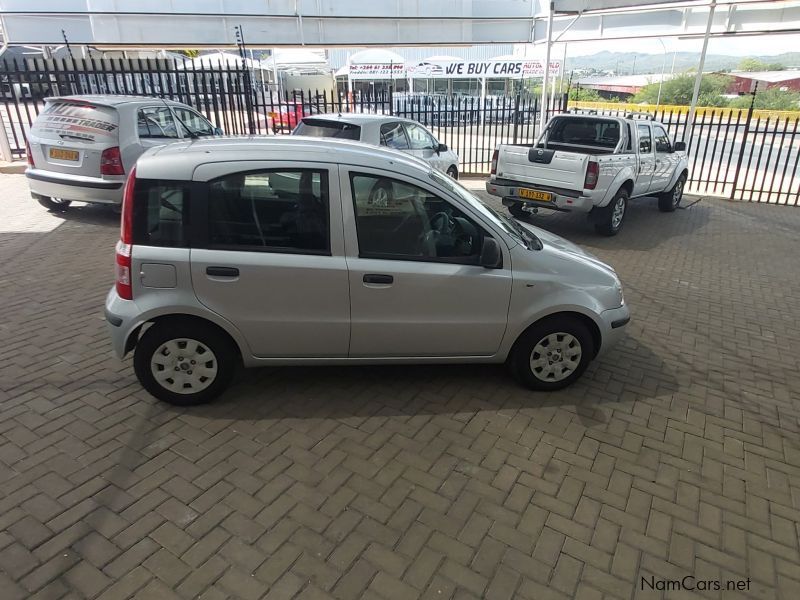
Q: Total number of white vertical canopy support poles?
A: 2